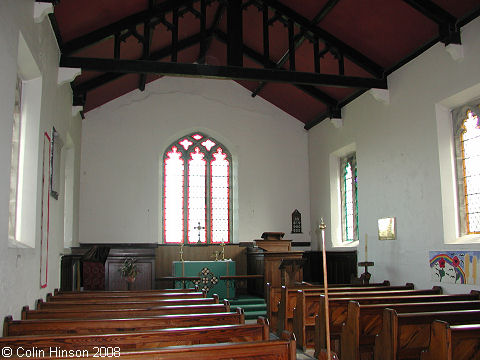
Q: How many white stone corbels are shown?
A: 6